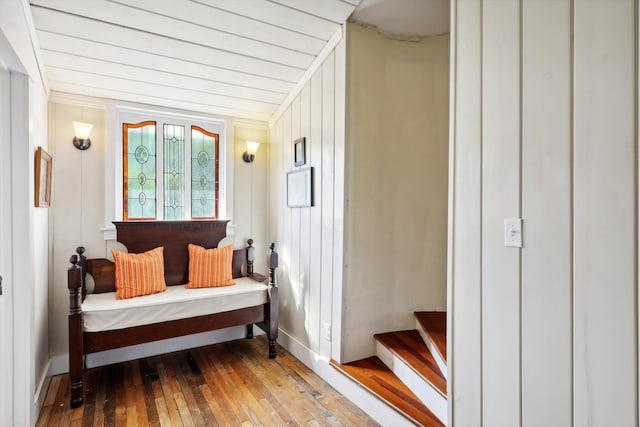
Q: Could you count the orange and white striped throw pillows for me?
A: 2